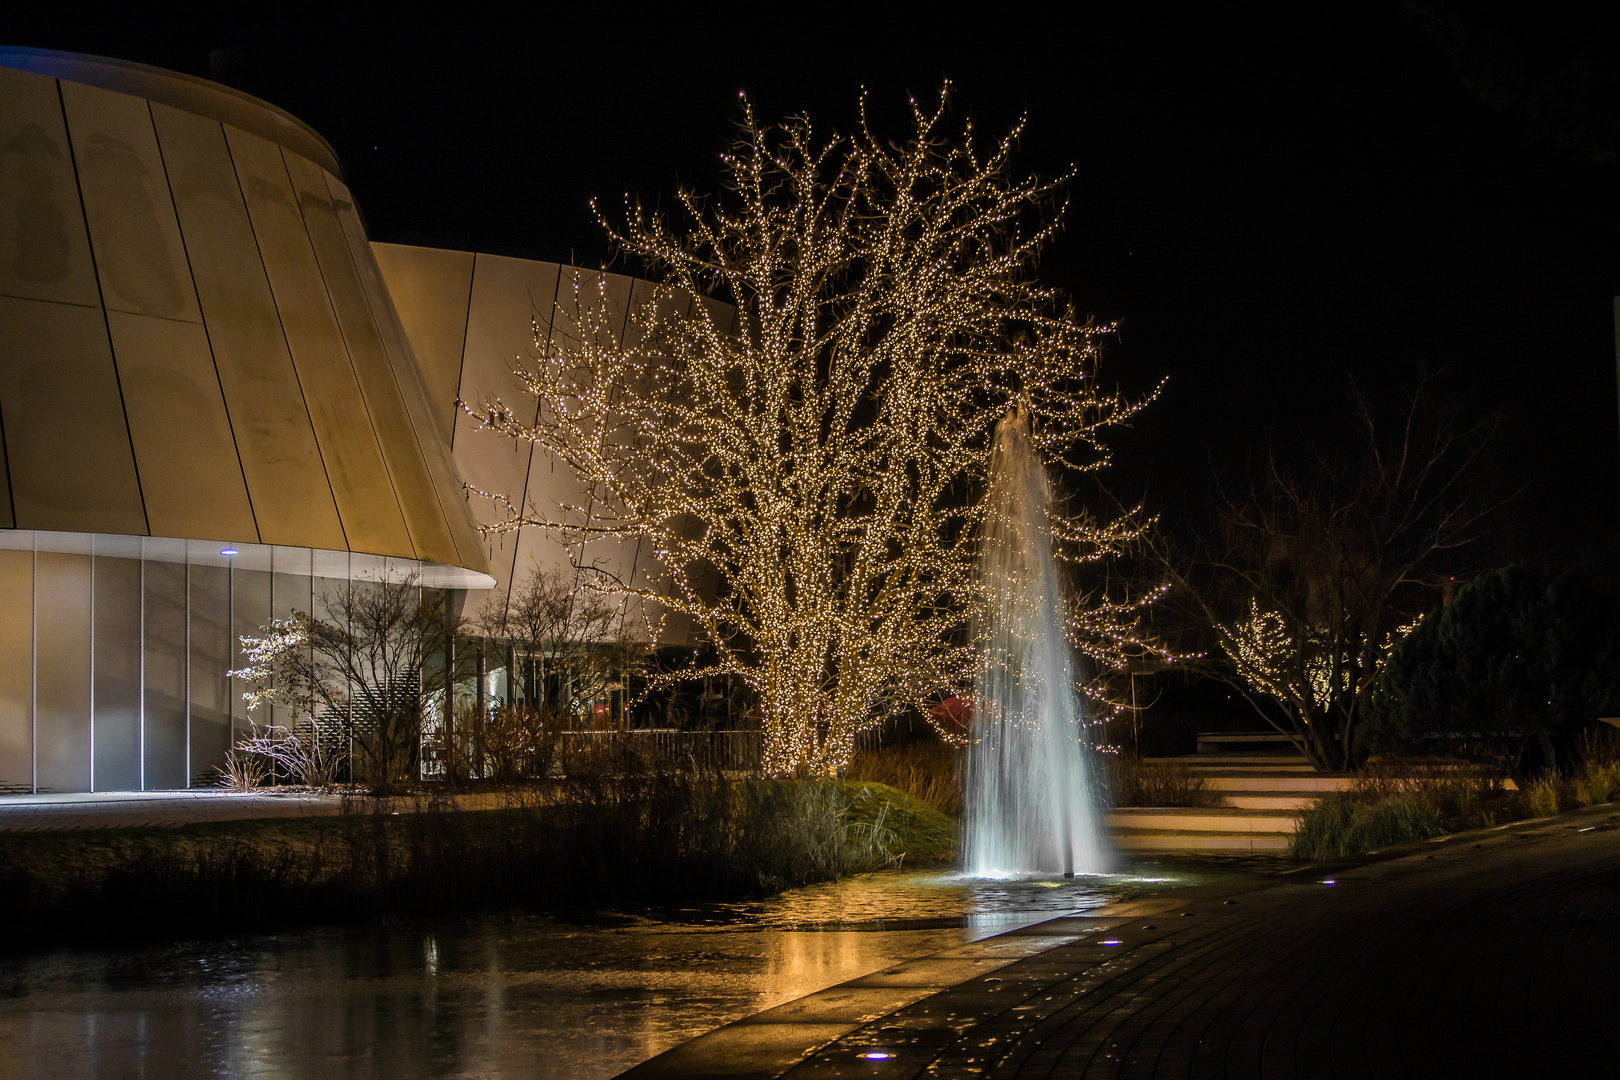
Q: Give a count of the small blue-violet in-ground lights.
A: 3